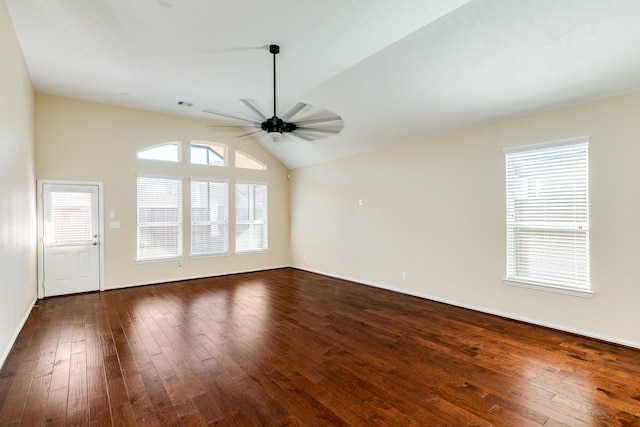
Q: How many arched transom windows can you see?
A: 3